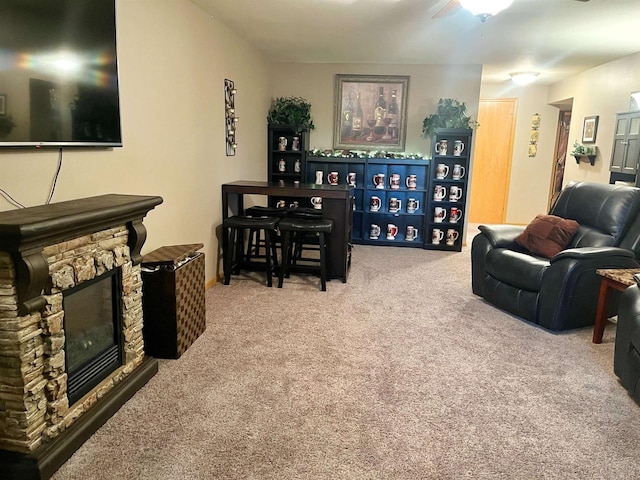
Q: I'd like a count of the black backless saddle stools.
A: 4